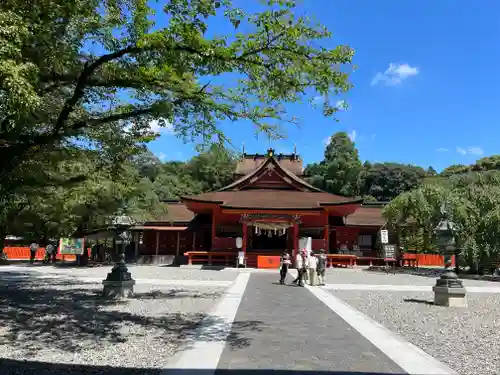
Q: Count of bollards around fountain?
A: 0